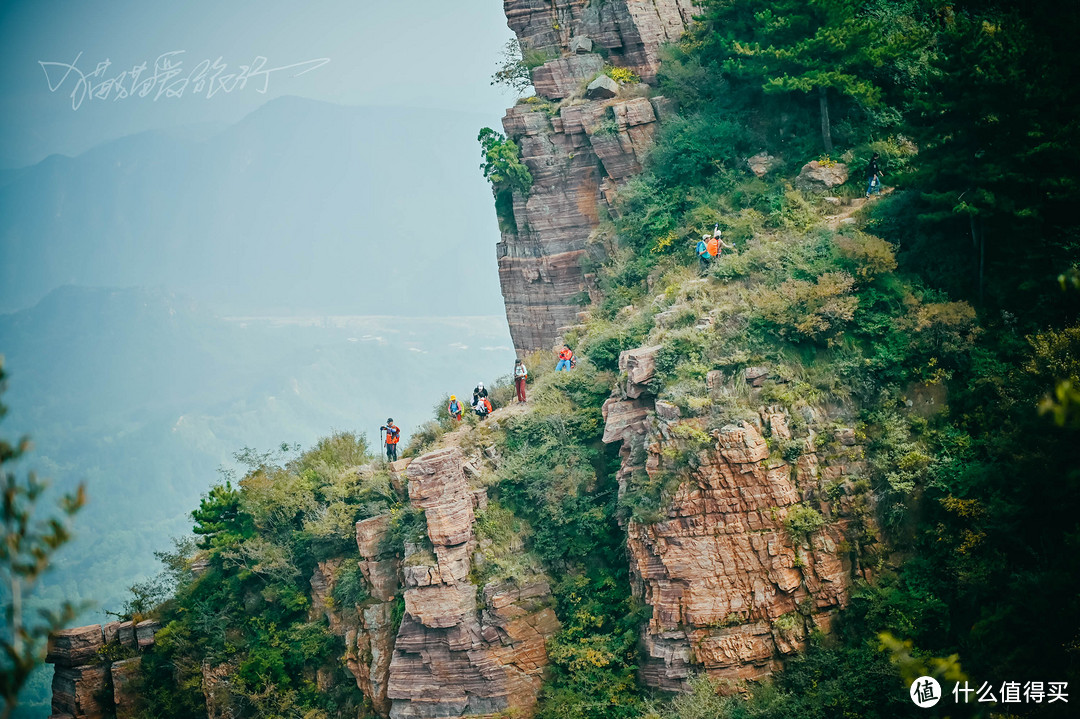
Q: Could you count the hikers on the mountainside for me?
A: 9